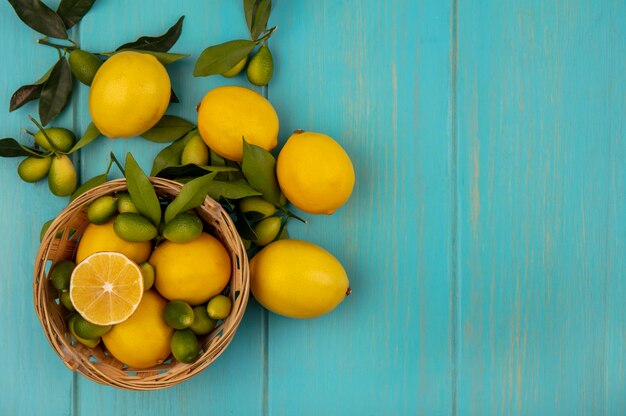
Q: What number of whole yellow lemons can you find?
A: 7